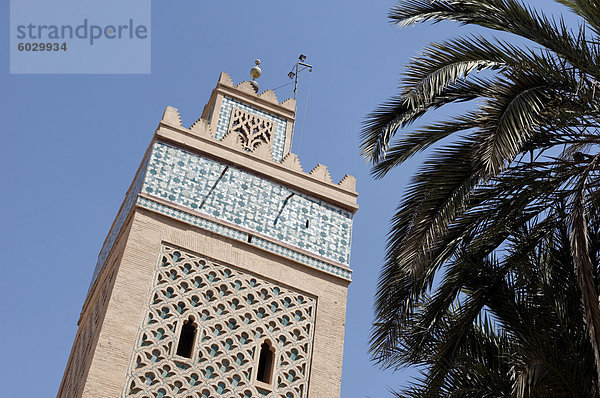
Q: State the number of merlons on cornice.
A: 11